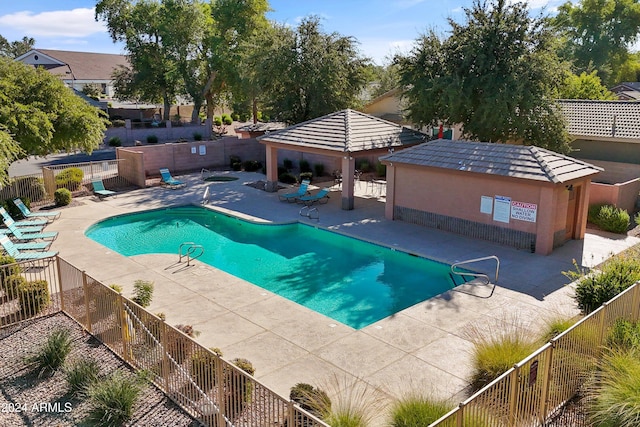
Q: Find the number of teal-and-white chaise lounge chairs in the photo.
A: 10